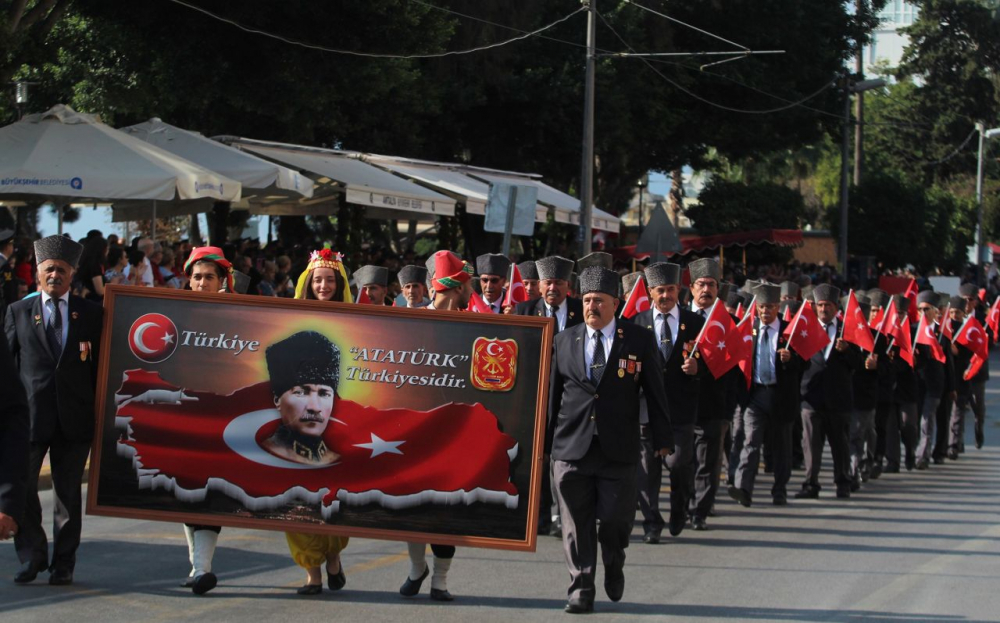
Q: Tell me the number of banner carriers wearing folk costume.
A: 3